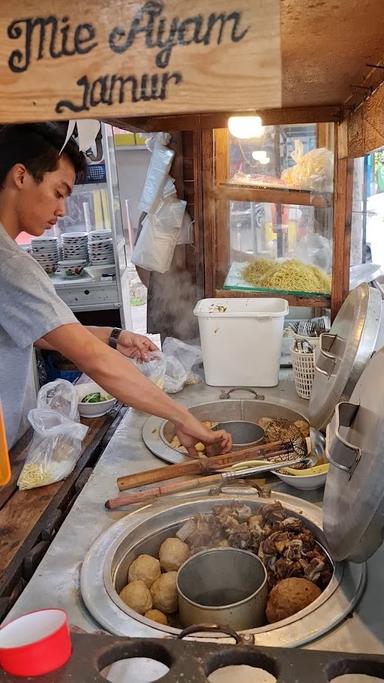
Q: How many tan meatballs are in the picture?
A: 5